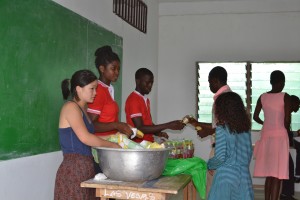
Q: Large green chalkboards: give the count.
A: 1